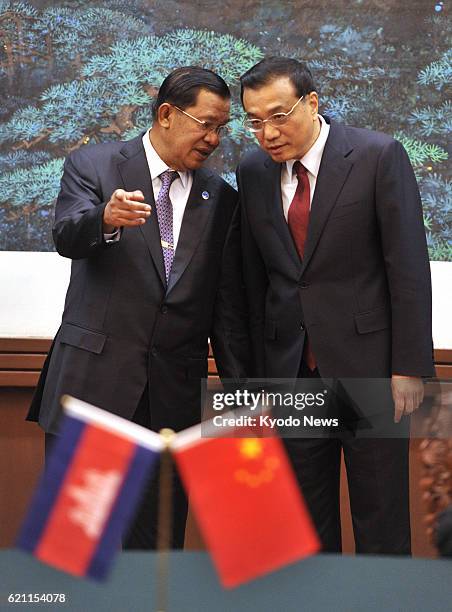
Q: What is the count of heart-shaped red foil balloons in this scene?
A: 0